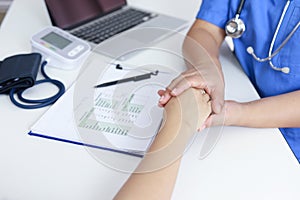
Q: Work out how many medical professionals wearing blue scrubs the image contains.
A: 1